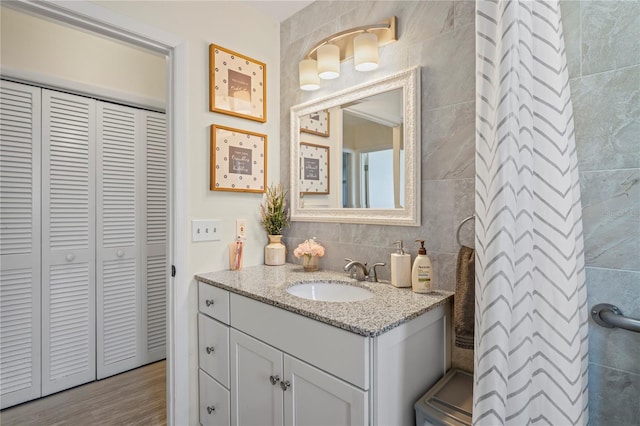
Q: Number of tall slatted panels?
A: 4